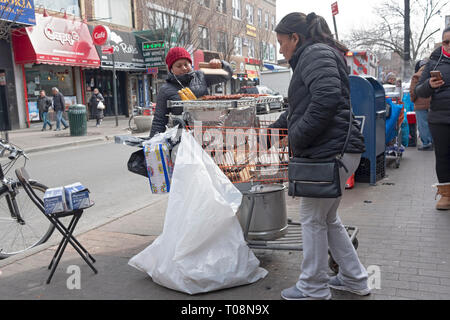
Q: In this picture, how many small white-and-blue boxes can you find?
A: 2